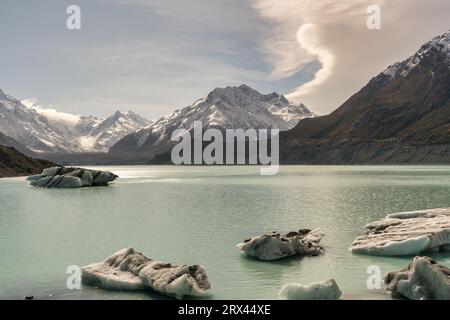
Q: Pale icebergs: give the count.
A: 6